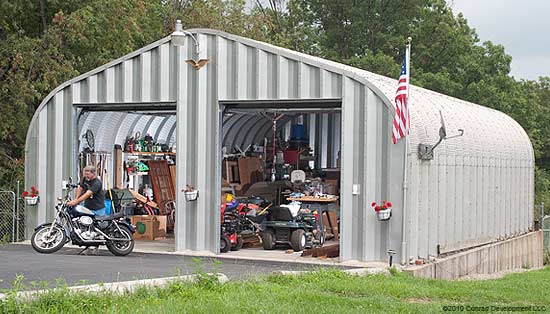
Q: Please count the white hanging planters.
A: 3